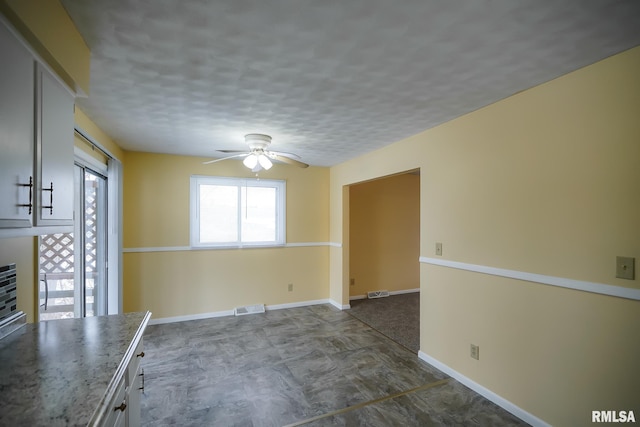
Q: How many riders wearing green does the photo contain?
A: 0